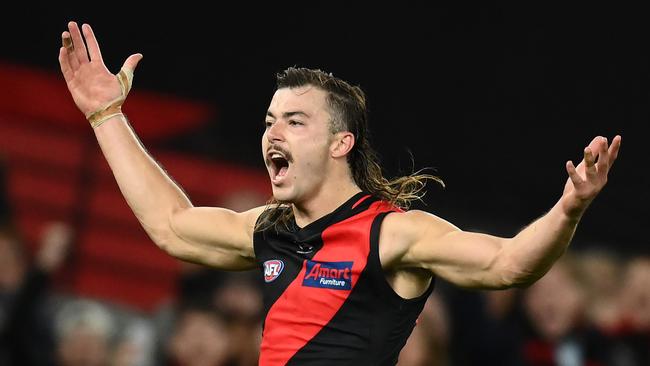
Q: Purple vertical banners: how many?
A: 0